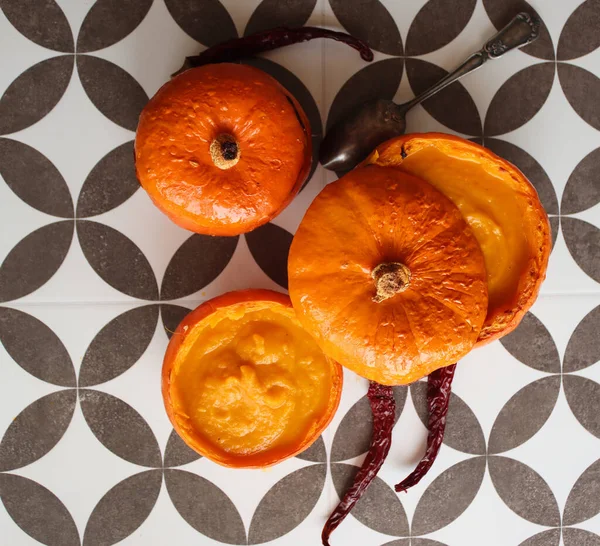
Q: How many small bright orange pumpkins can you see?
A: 3